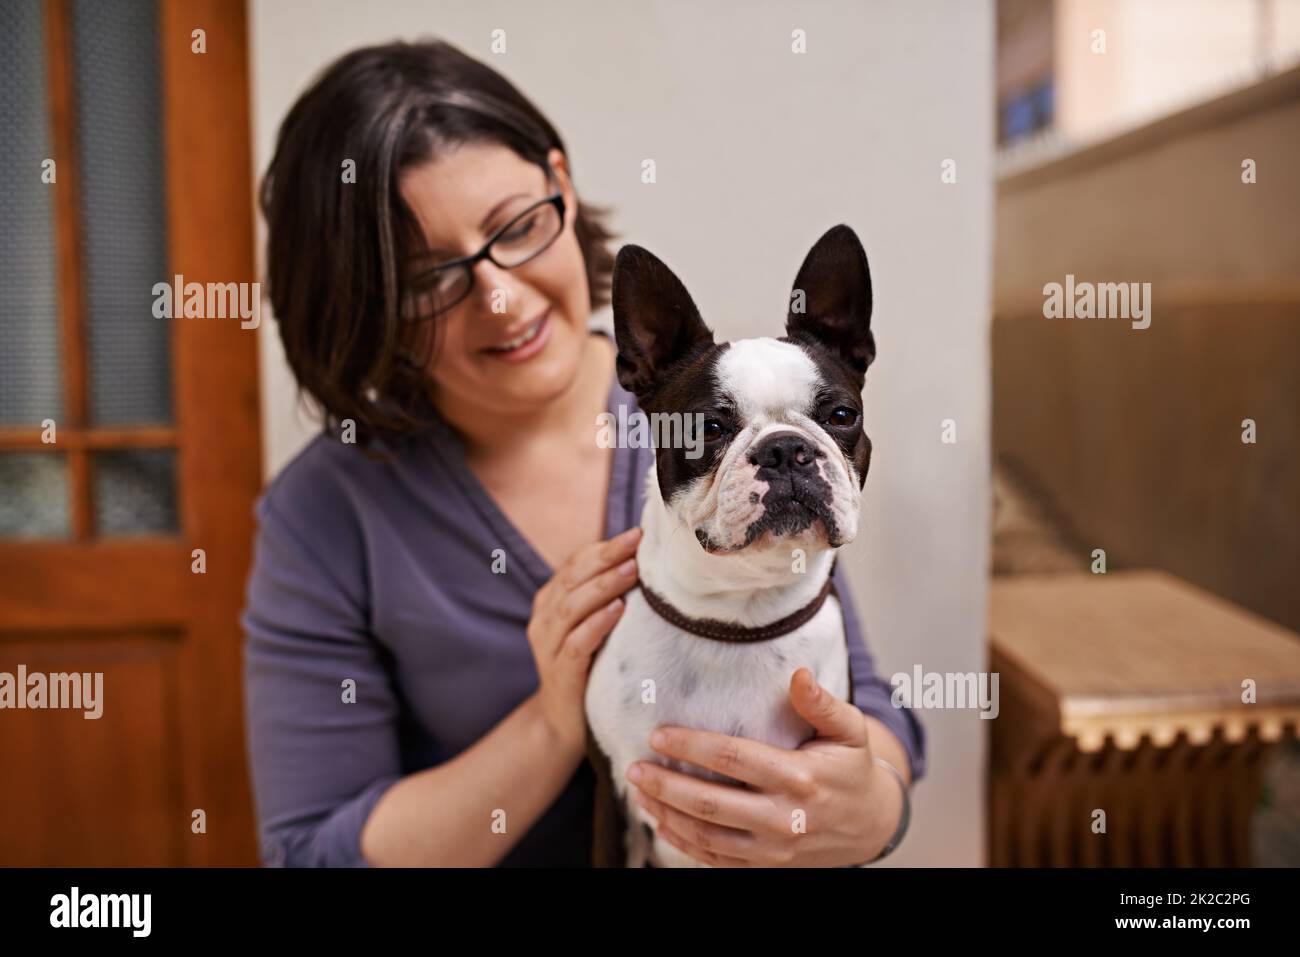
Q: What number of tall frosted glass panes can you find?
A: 2